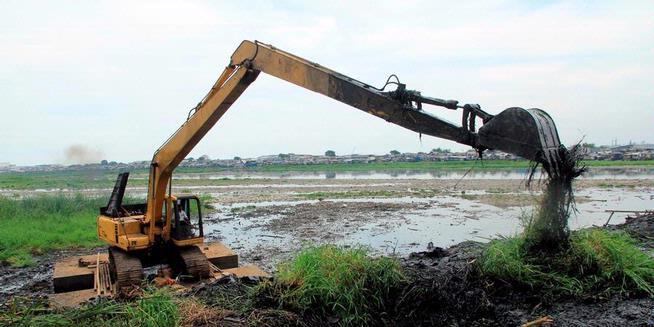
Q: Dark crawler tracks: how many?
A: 2